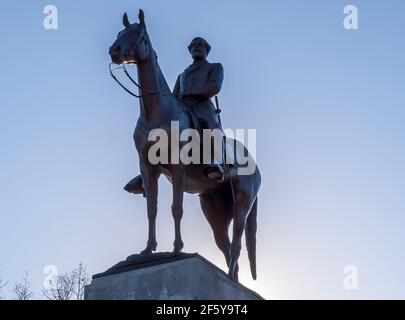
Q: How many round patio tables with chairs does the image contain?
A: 0